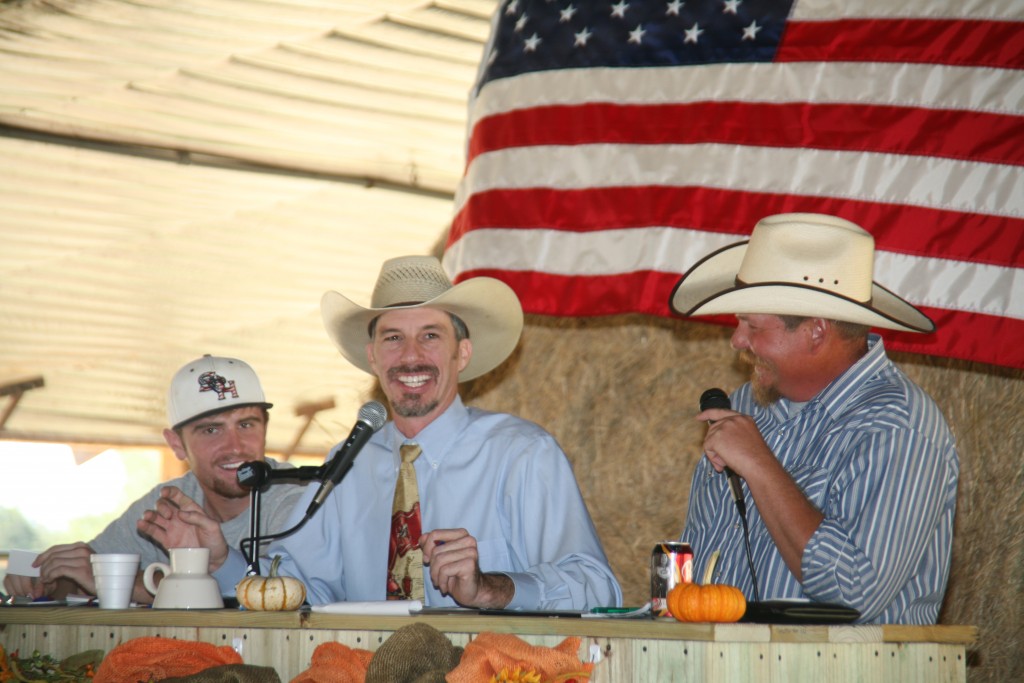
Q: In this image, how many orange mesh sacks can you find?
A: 3